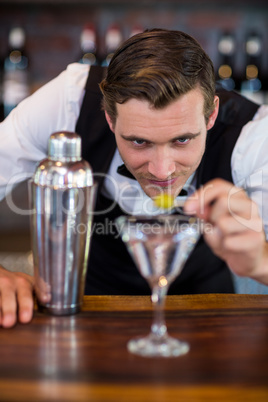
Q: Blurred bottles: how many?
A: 6